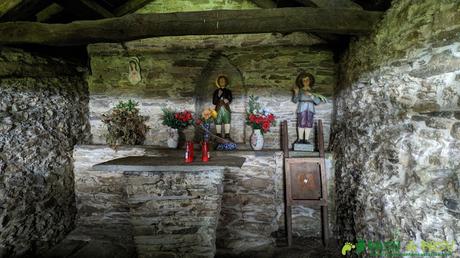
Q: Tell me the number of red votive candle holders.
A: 2